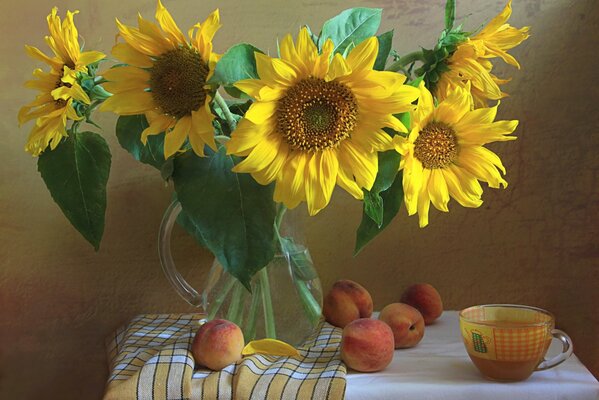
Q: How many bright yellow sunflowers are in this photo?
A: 5